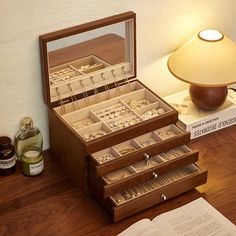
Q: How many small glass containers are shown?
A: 3